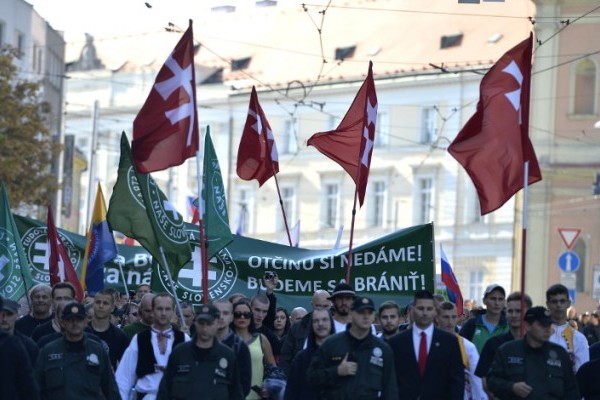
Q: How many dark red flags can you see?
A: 5